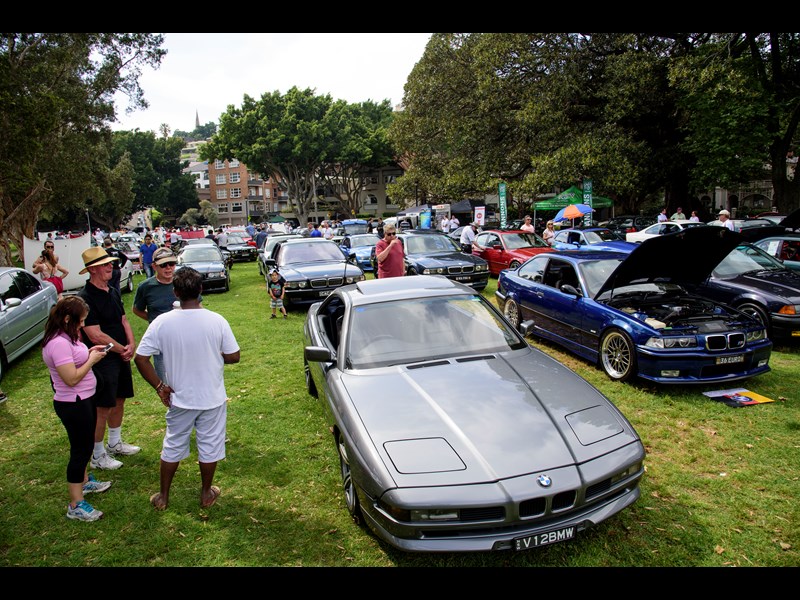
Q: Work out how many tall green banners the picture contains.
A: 2